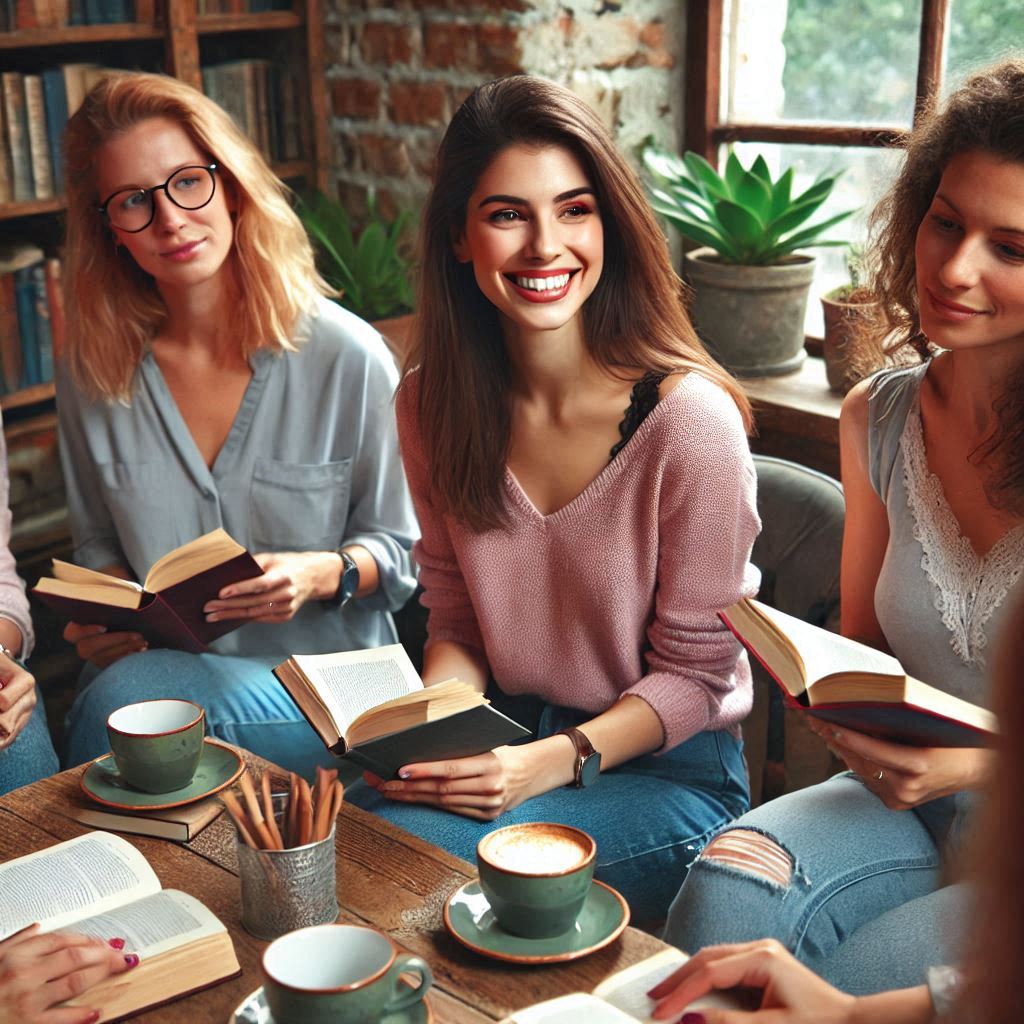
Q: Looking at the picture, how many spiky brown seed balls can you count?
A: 0